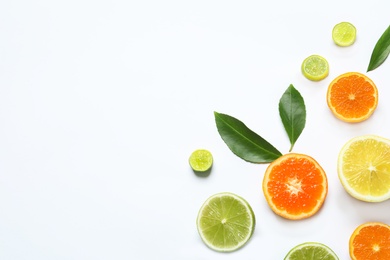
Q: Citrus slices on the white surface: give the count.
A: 9